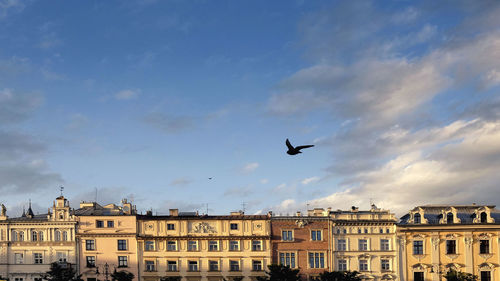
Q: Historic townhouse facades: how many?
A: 6